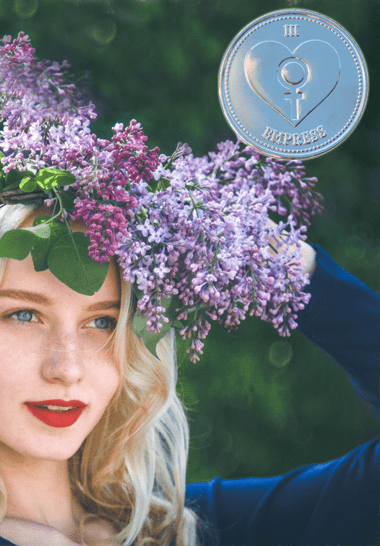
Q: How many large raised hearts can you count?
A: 1